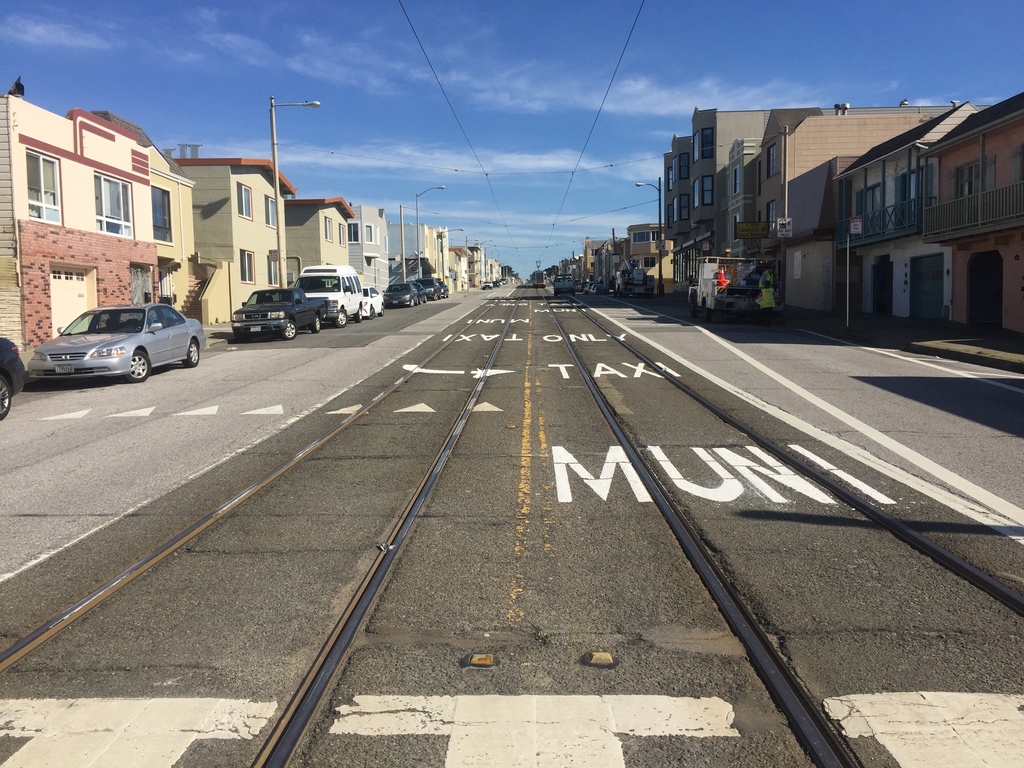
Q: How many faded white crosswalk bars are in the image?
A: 3